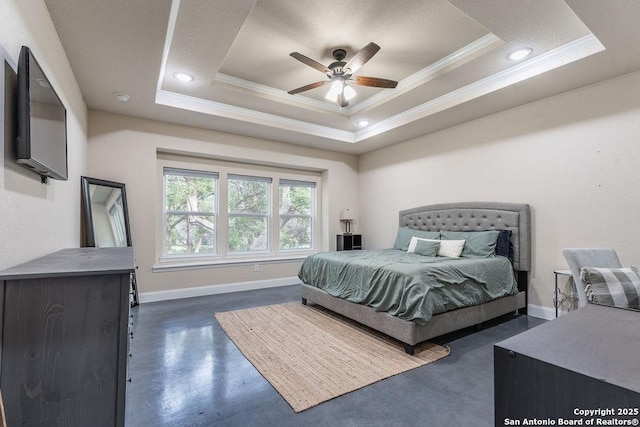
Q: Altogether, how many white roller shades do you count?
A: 3